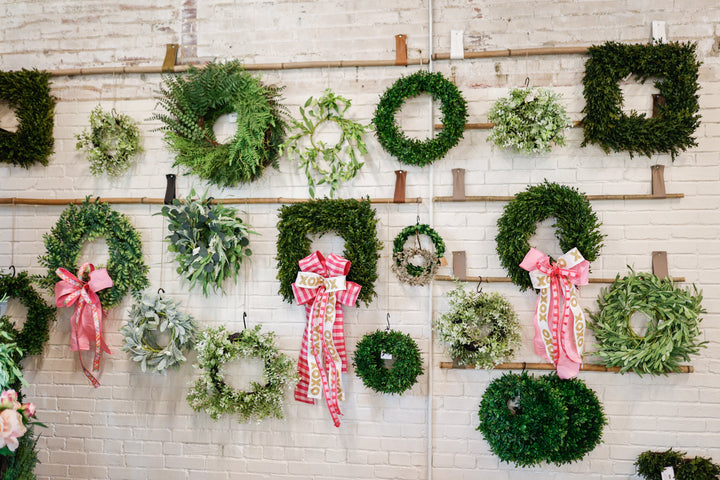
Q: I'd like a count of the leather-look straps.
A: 11